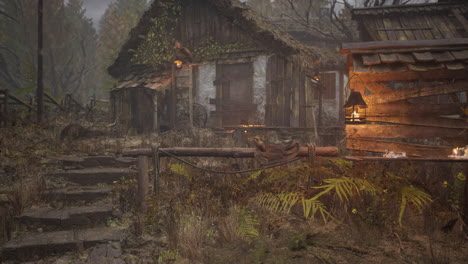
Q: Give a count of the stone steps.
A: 5